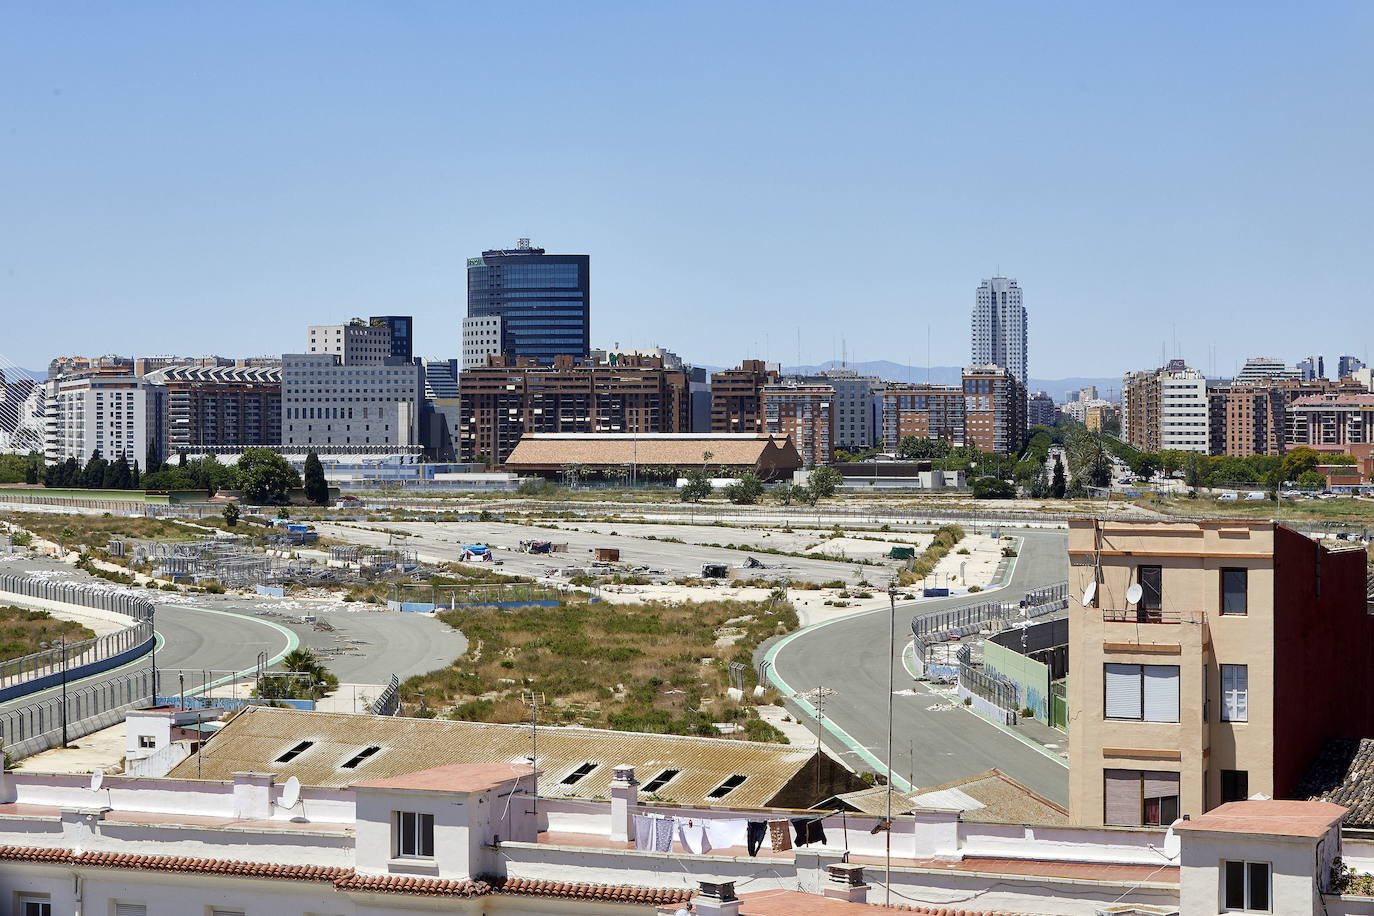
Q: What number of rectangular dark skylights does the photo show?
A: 5